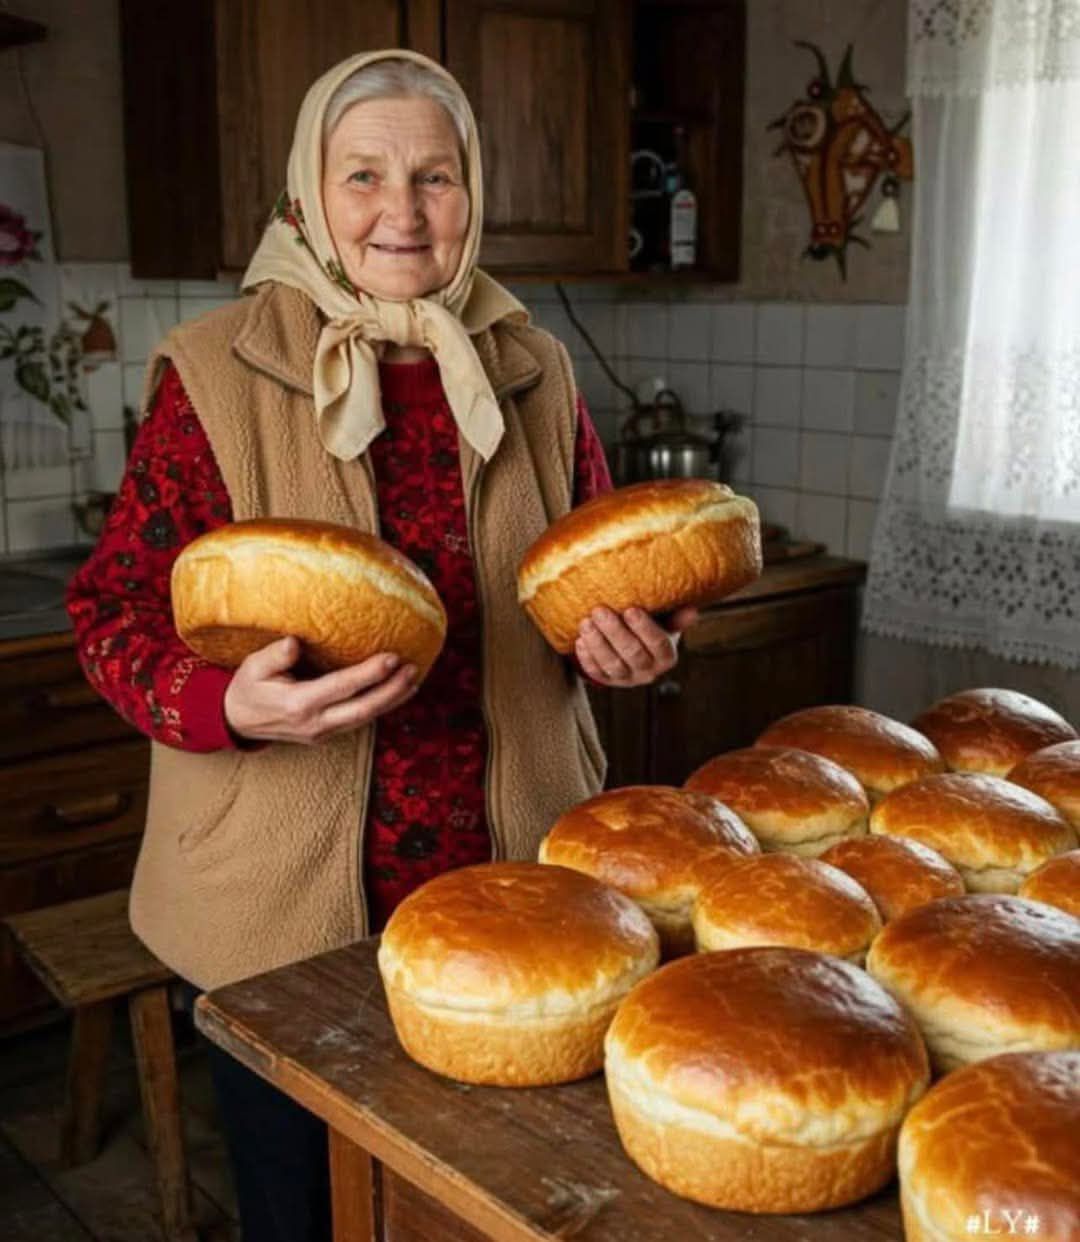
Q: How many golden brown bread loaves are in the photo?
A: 15